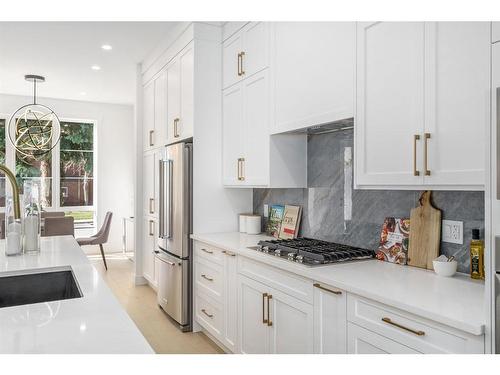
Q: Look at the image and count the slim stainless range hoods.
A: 1